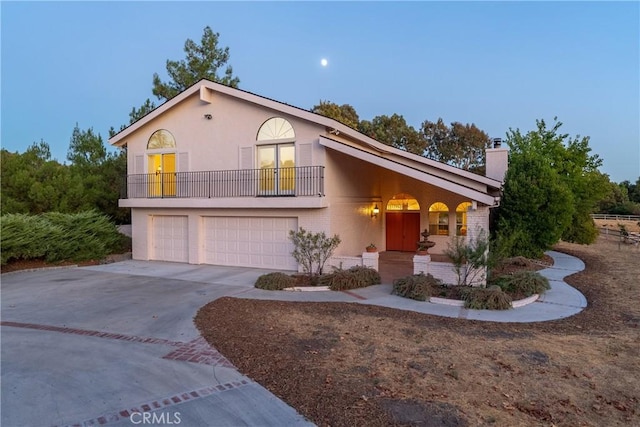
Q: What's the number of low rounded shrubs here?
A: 5